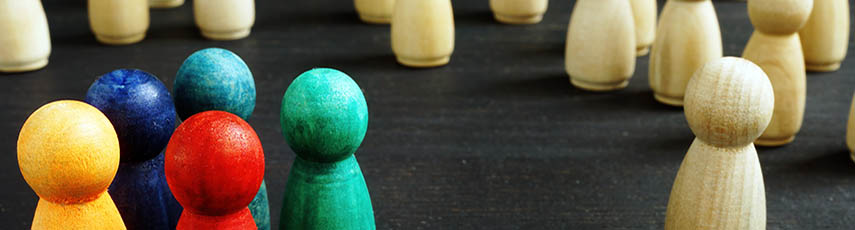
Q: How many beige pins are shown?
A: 14